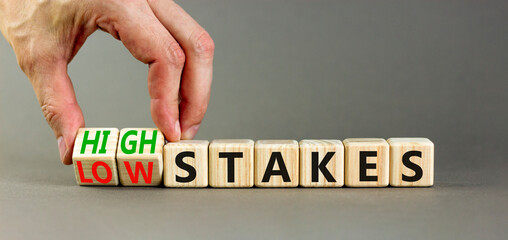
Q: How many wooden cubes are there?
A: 8